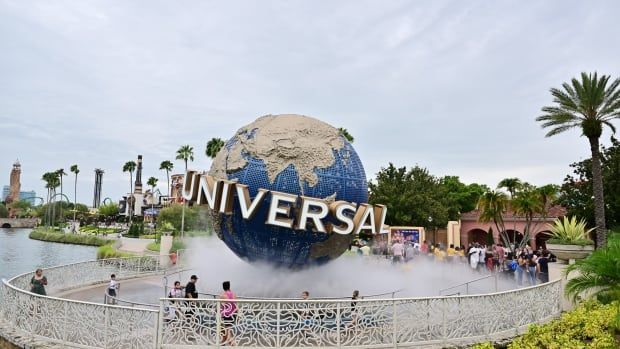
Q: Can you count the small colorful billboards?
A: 1